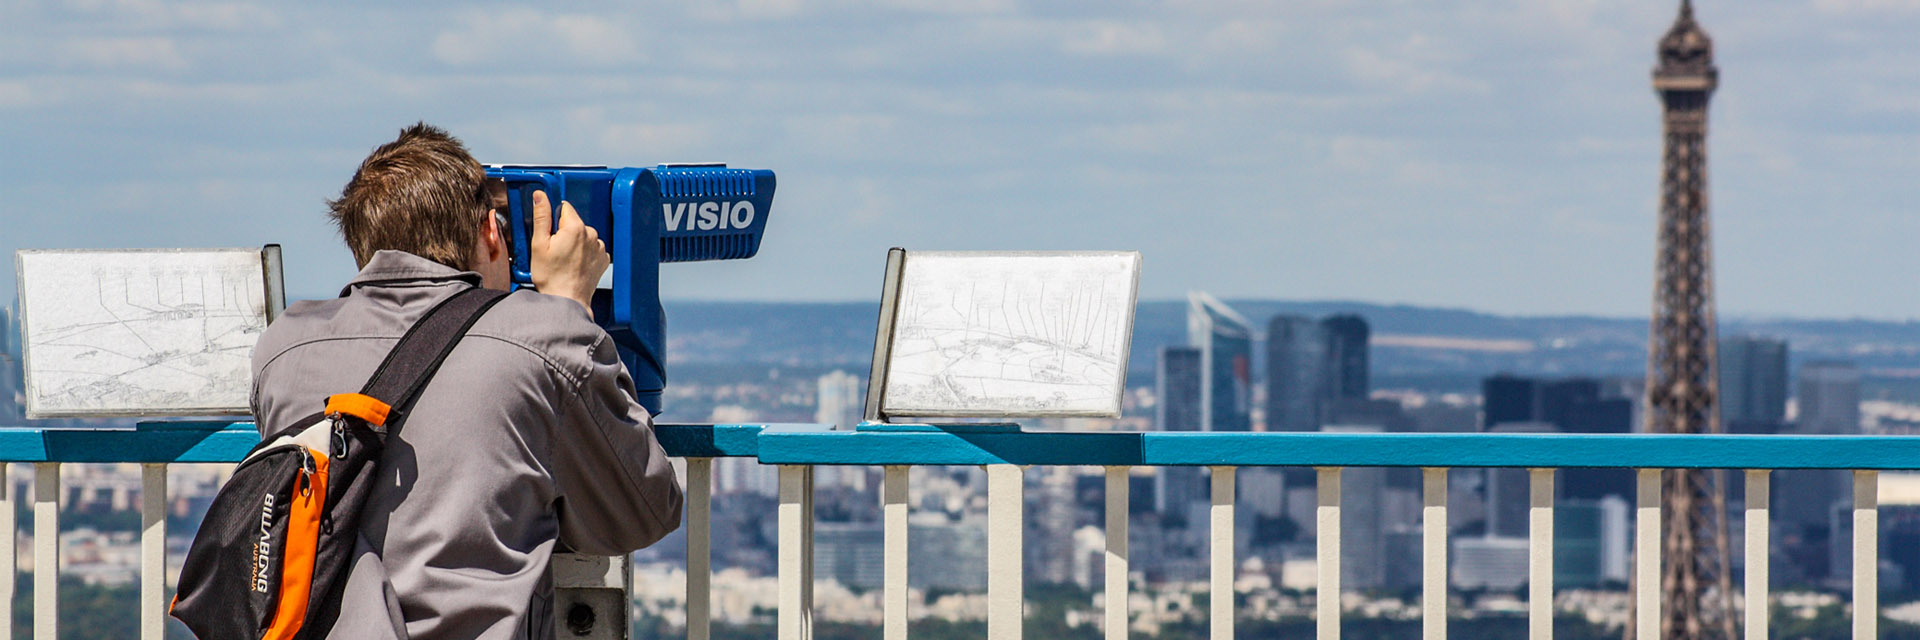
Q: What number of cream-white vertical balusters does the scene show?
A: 15